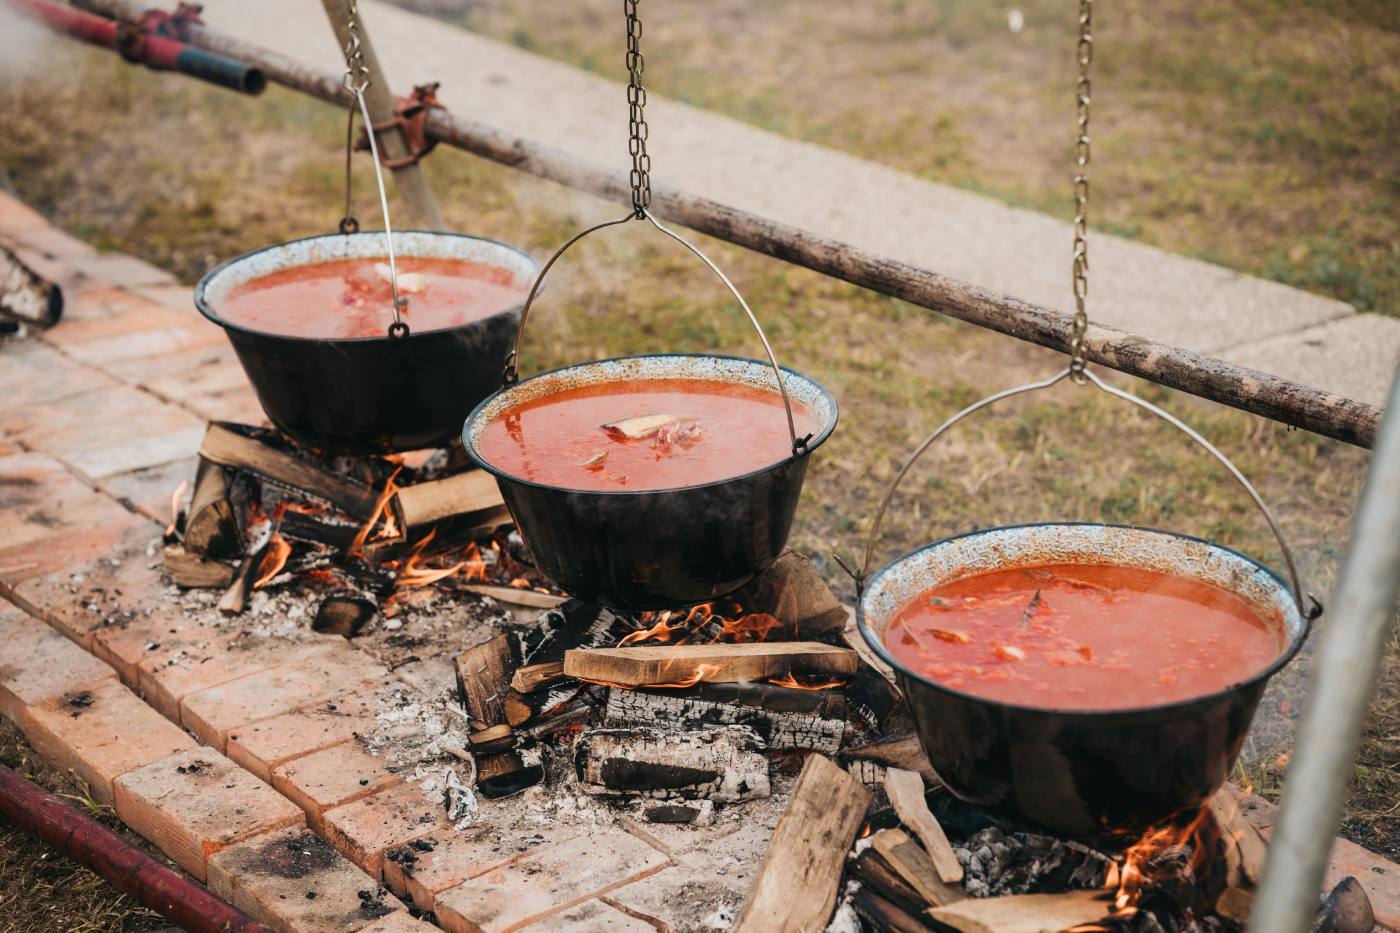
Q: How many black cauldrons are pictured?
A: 3